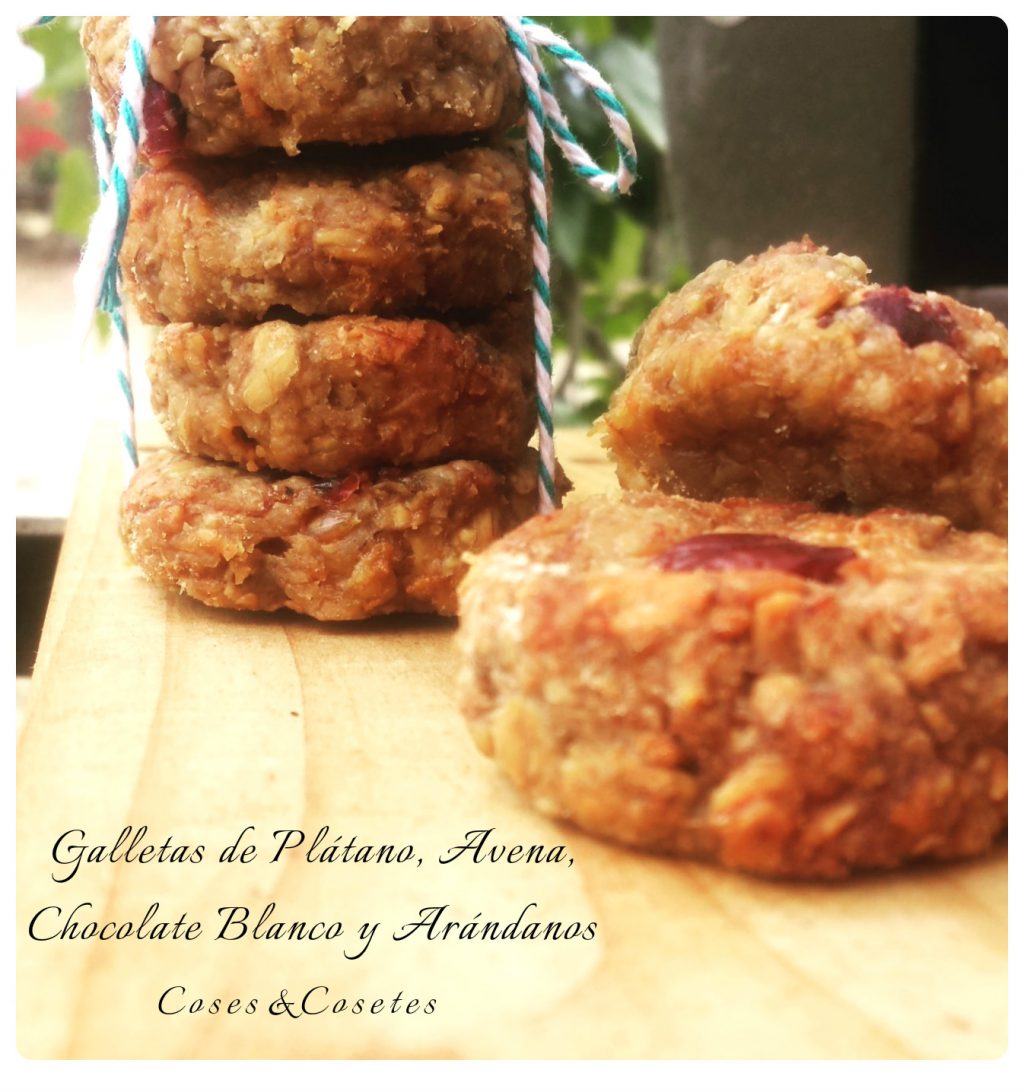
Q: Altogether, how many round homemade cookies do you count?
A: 6